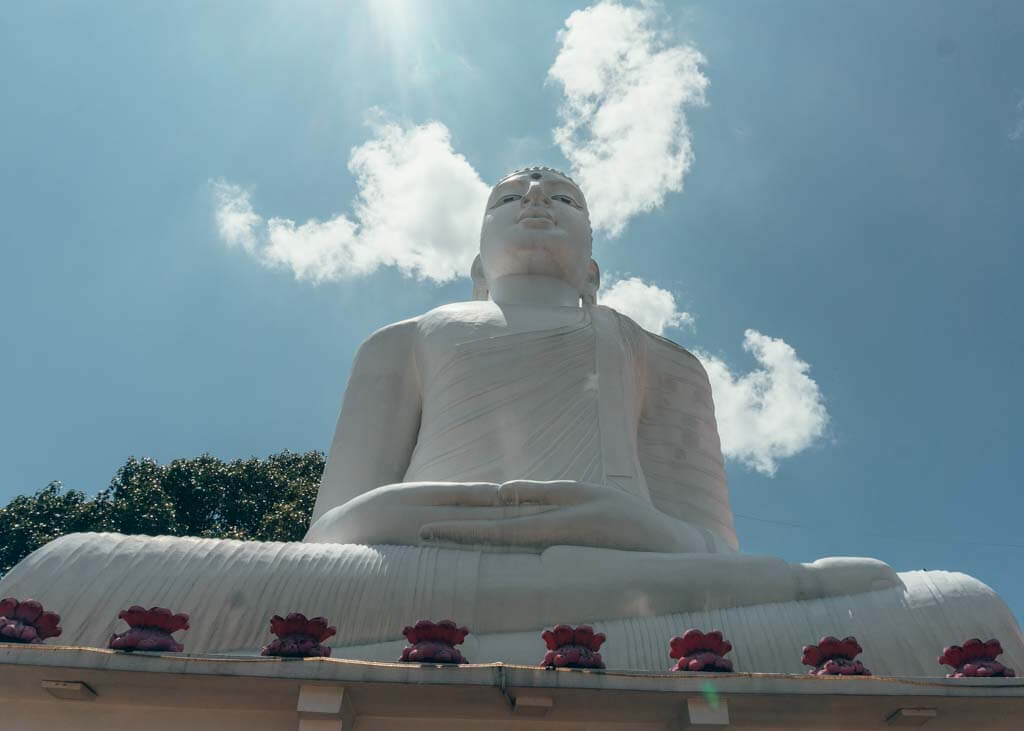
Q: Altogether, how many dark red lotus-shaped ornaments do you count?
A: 8